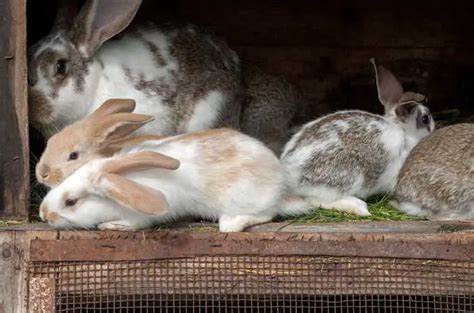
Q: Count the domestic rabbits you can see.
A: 6